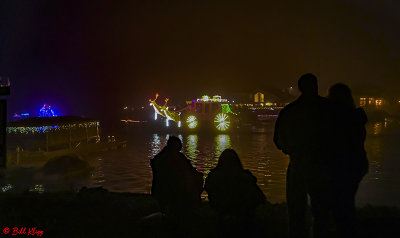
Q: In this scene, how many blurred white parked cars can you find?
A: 0